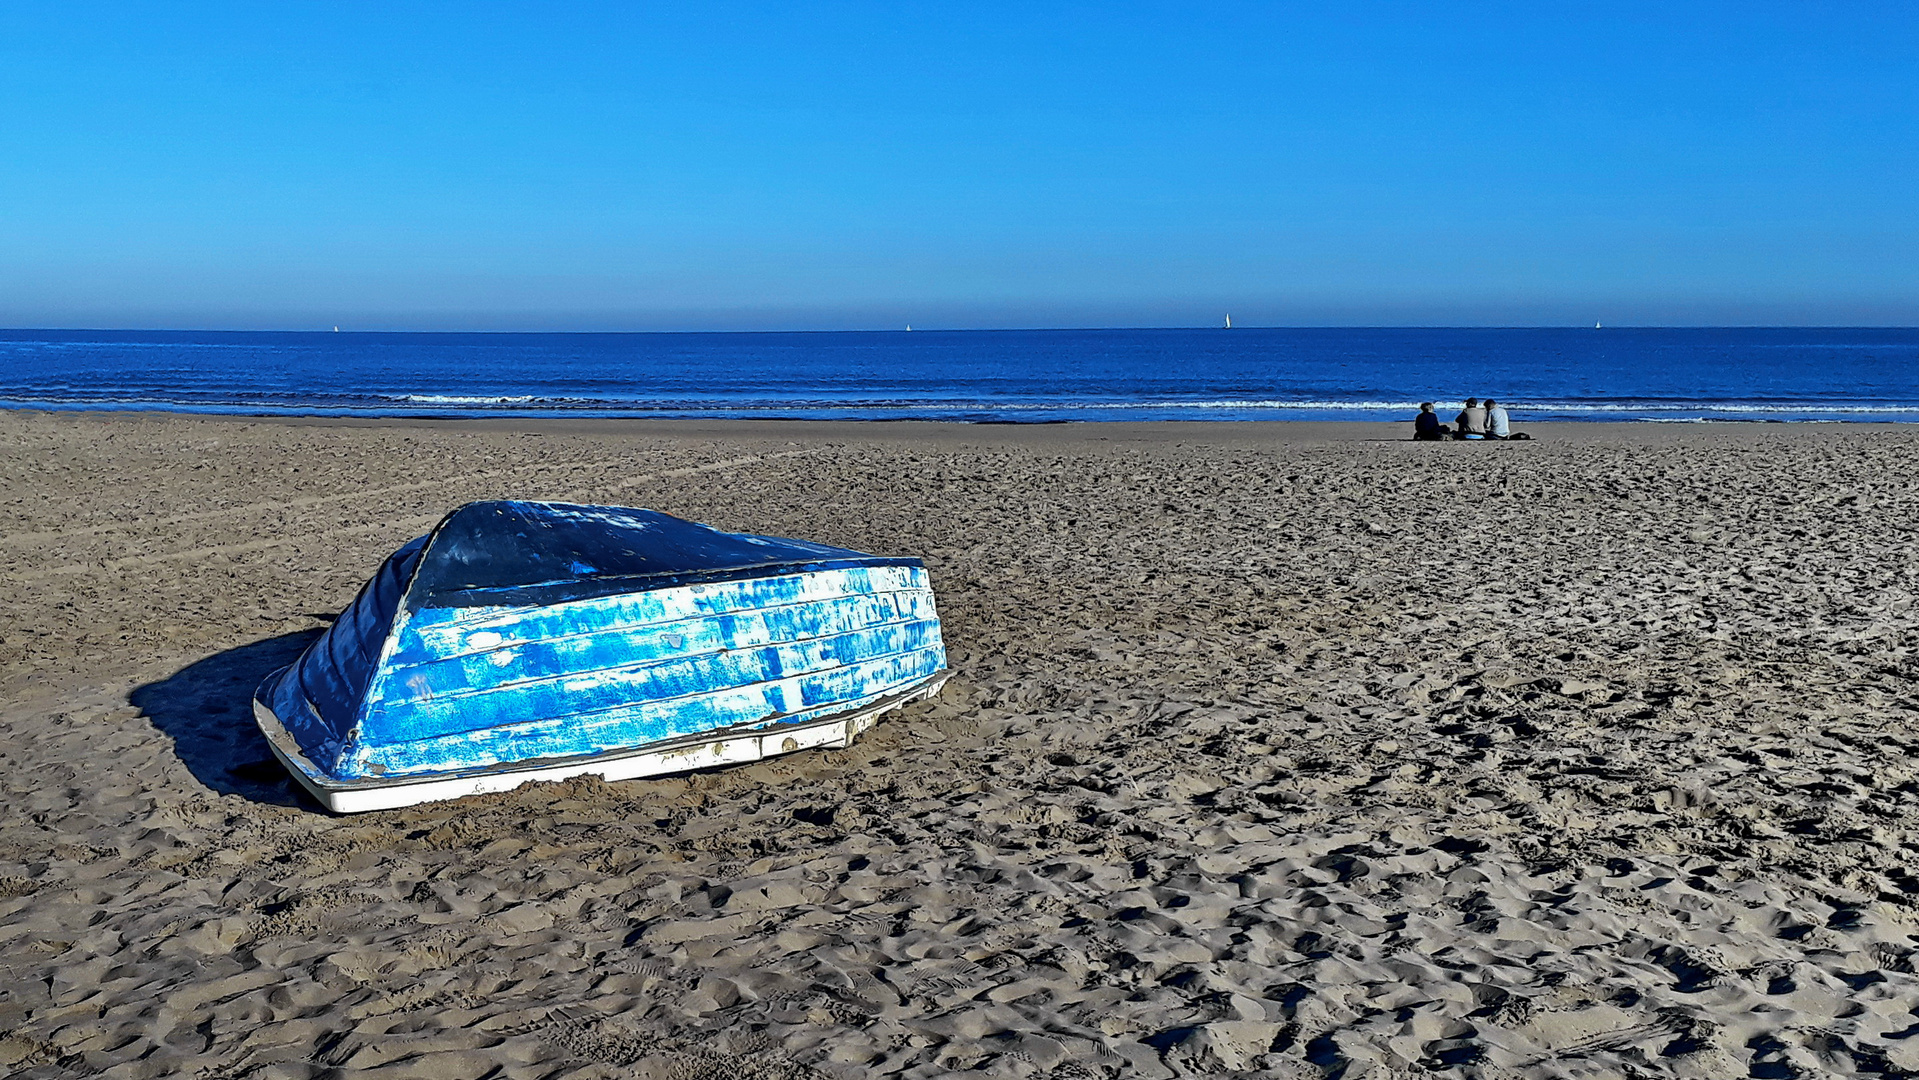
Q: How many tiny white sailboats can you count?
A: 4